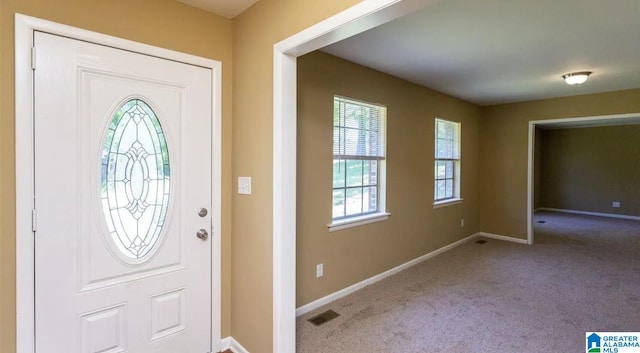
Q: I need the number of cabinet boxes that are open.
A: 0